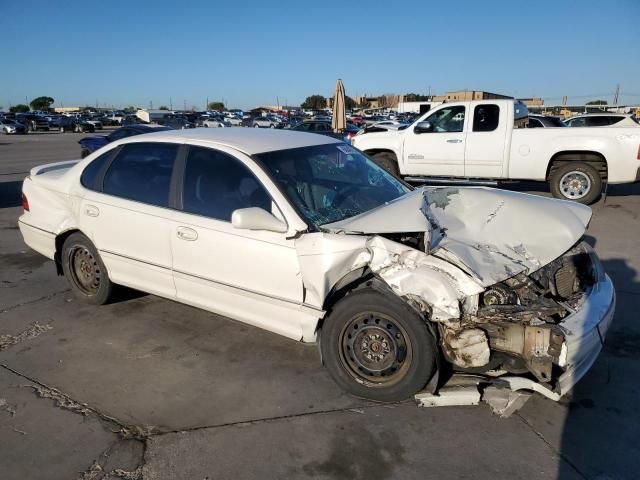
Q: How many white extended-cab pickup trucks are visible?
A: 1